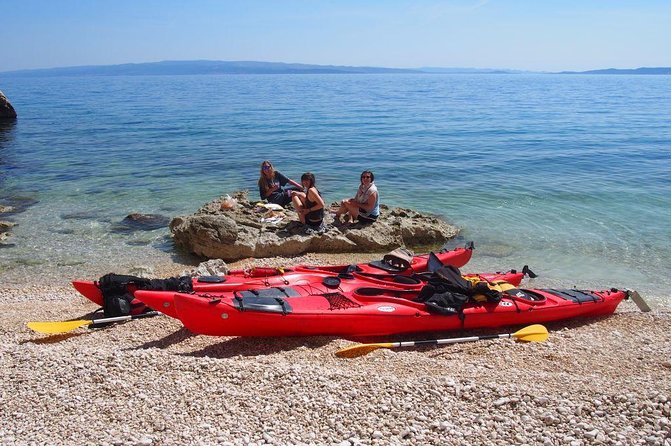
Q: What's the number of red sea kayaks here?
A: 3